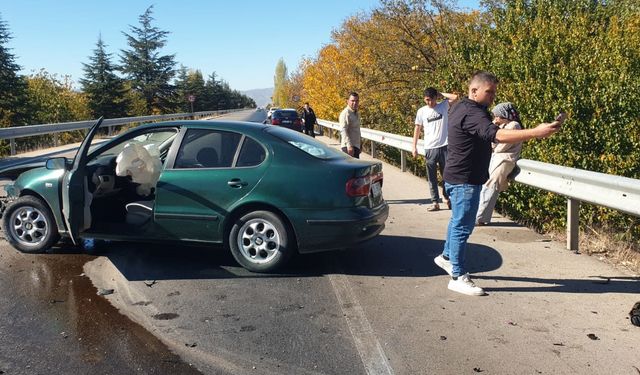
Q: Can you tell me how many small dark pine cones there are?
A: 0